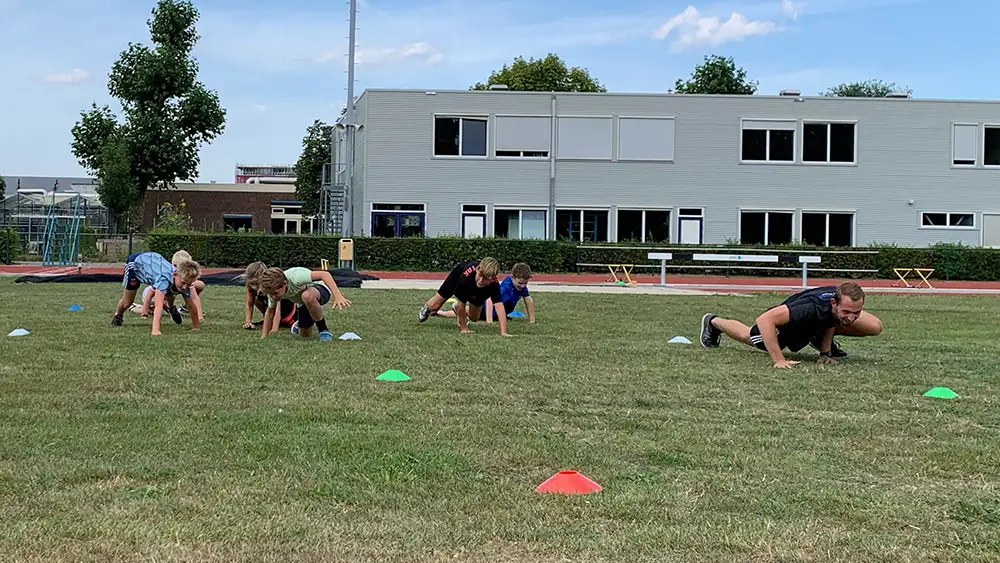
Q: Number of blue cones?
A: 2